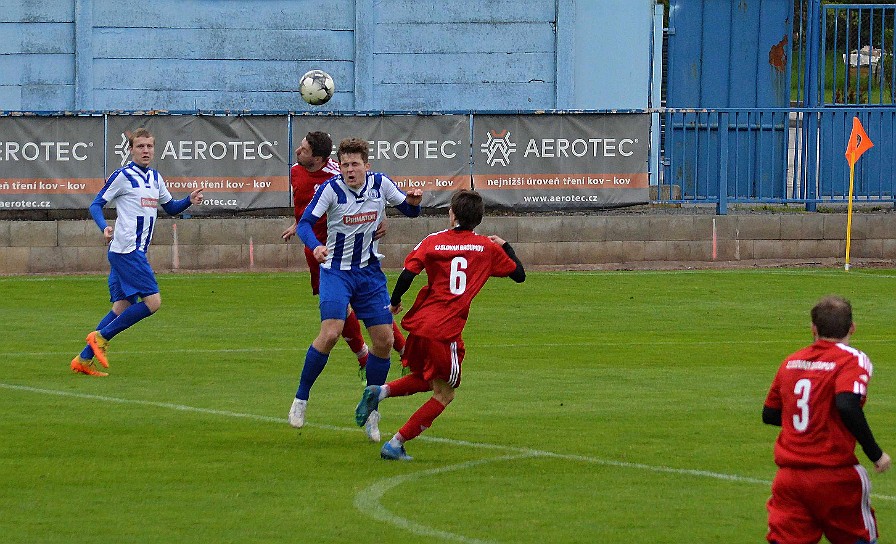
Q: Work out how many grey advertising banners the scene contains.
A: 4